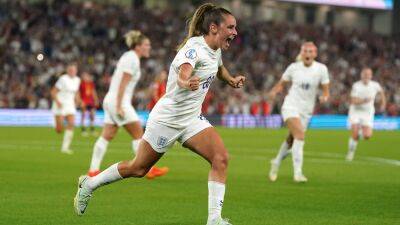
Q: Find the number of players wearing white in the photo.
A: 5